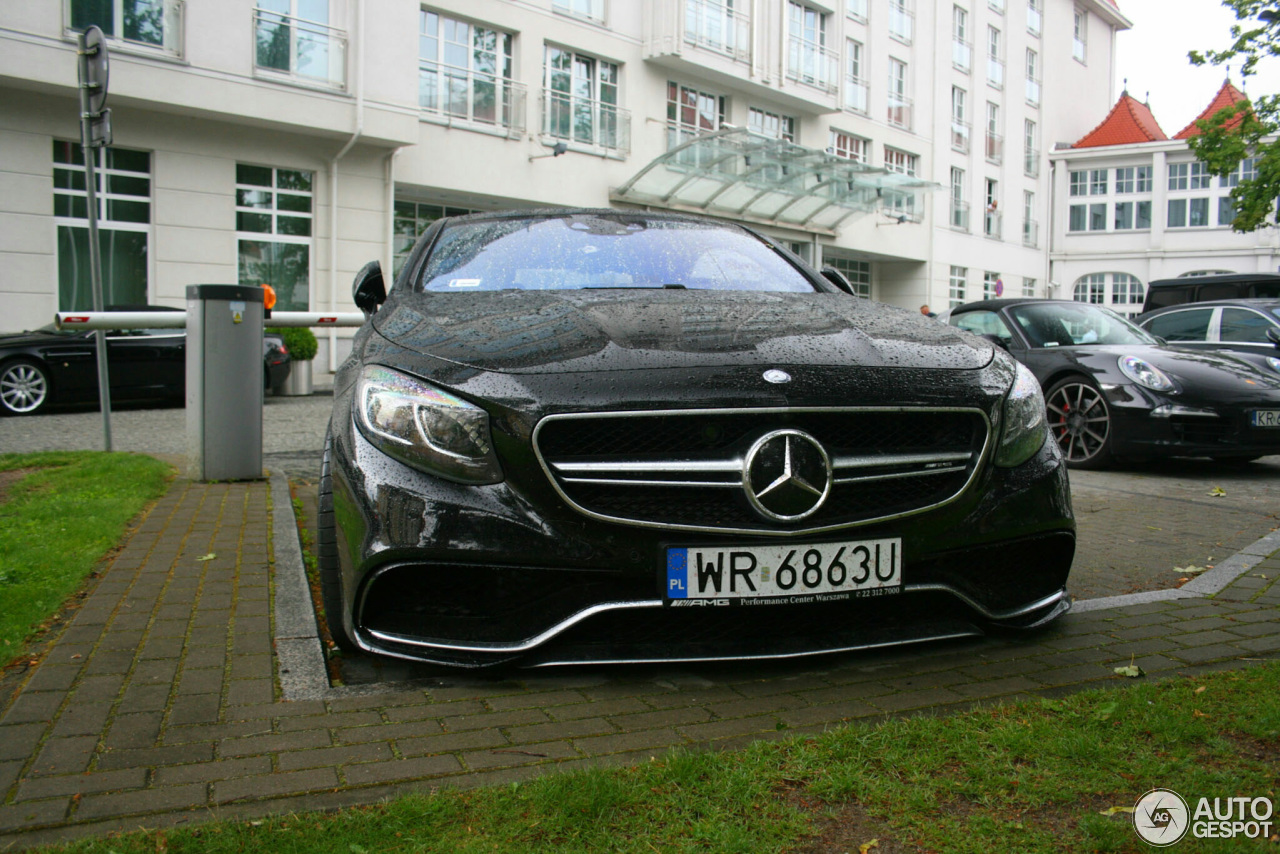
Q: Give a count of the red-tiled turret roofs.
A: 2